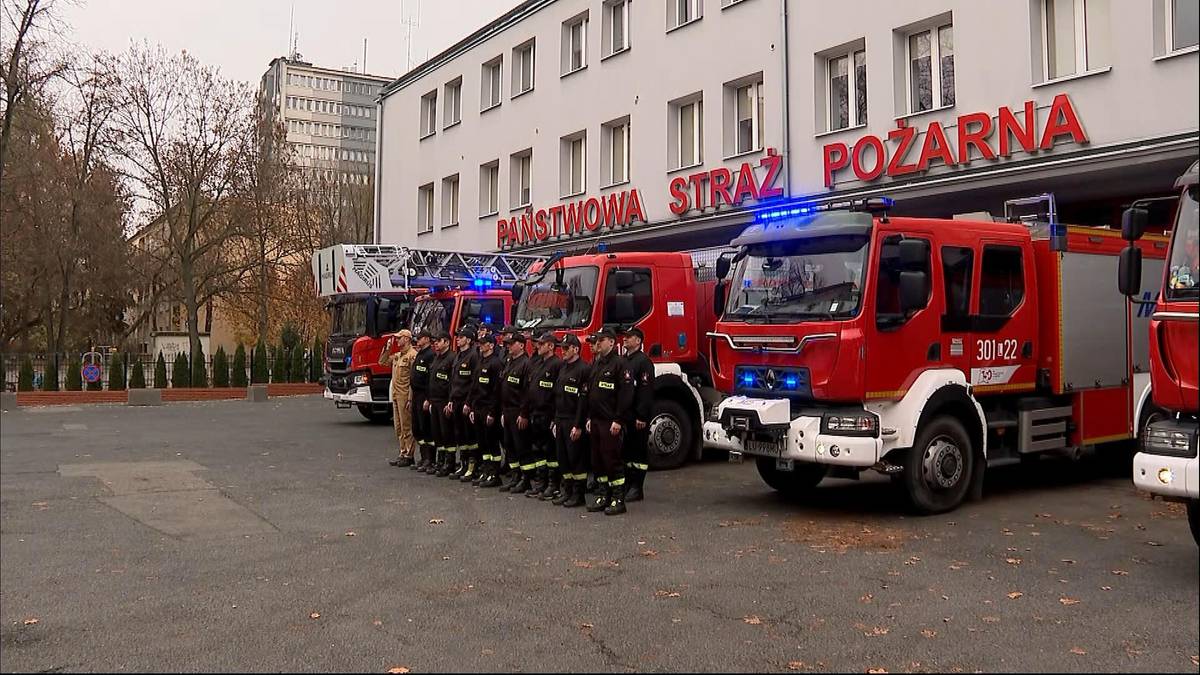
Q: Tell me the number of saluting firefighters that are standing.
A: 1